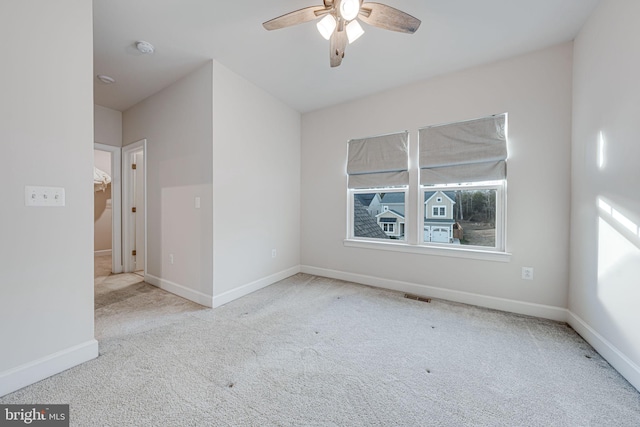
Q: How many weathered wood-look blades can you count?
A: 3